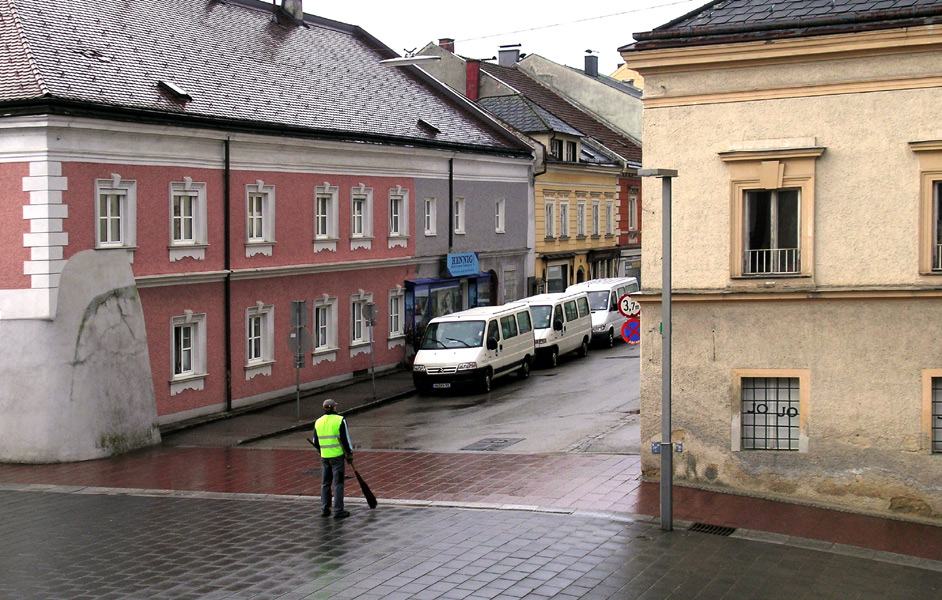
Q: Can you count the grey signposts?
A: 2